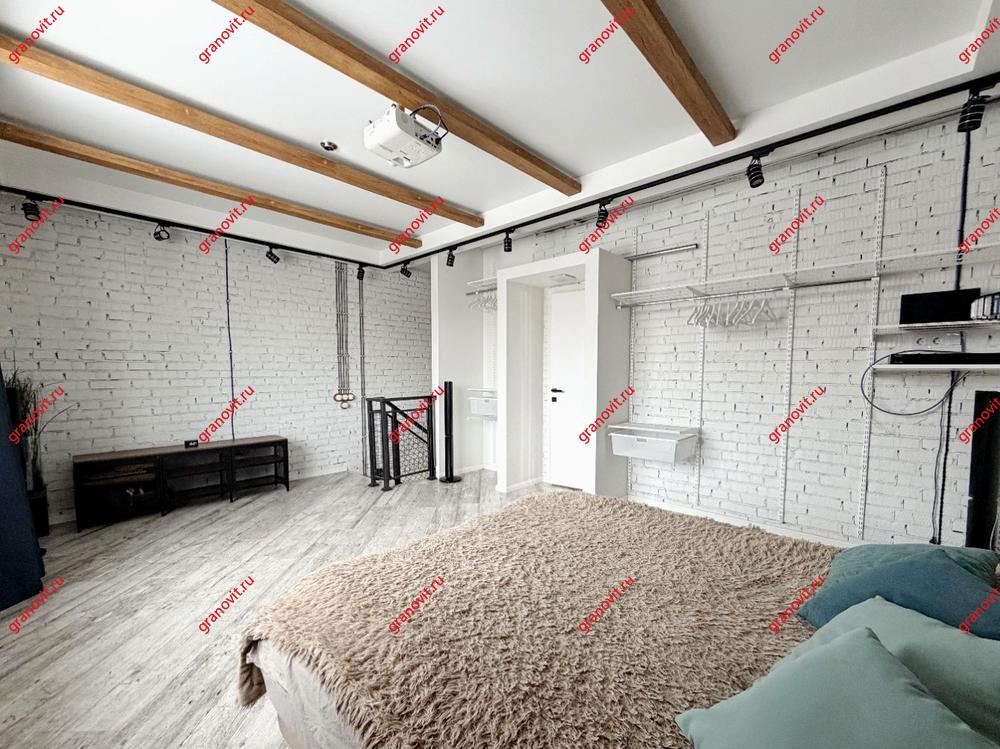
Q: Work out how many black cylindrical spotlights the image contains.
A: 10